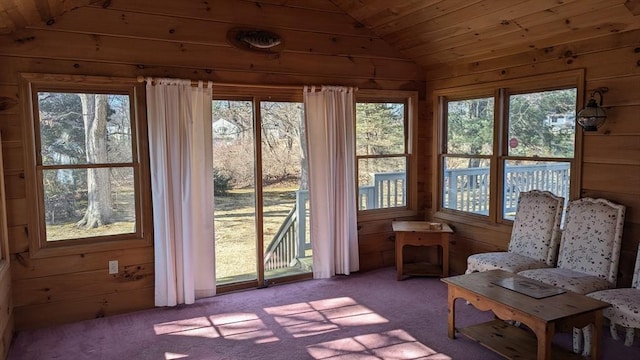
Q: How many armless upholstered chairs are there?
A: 3